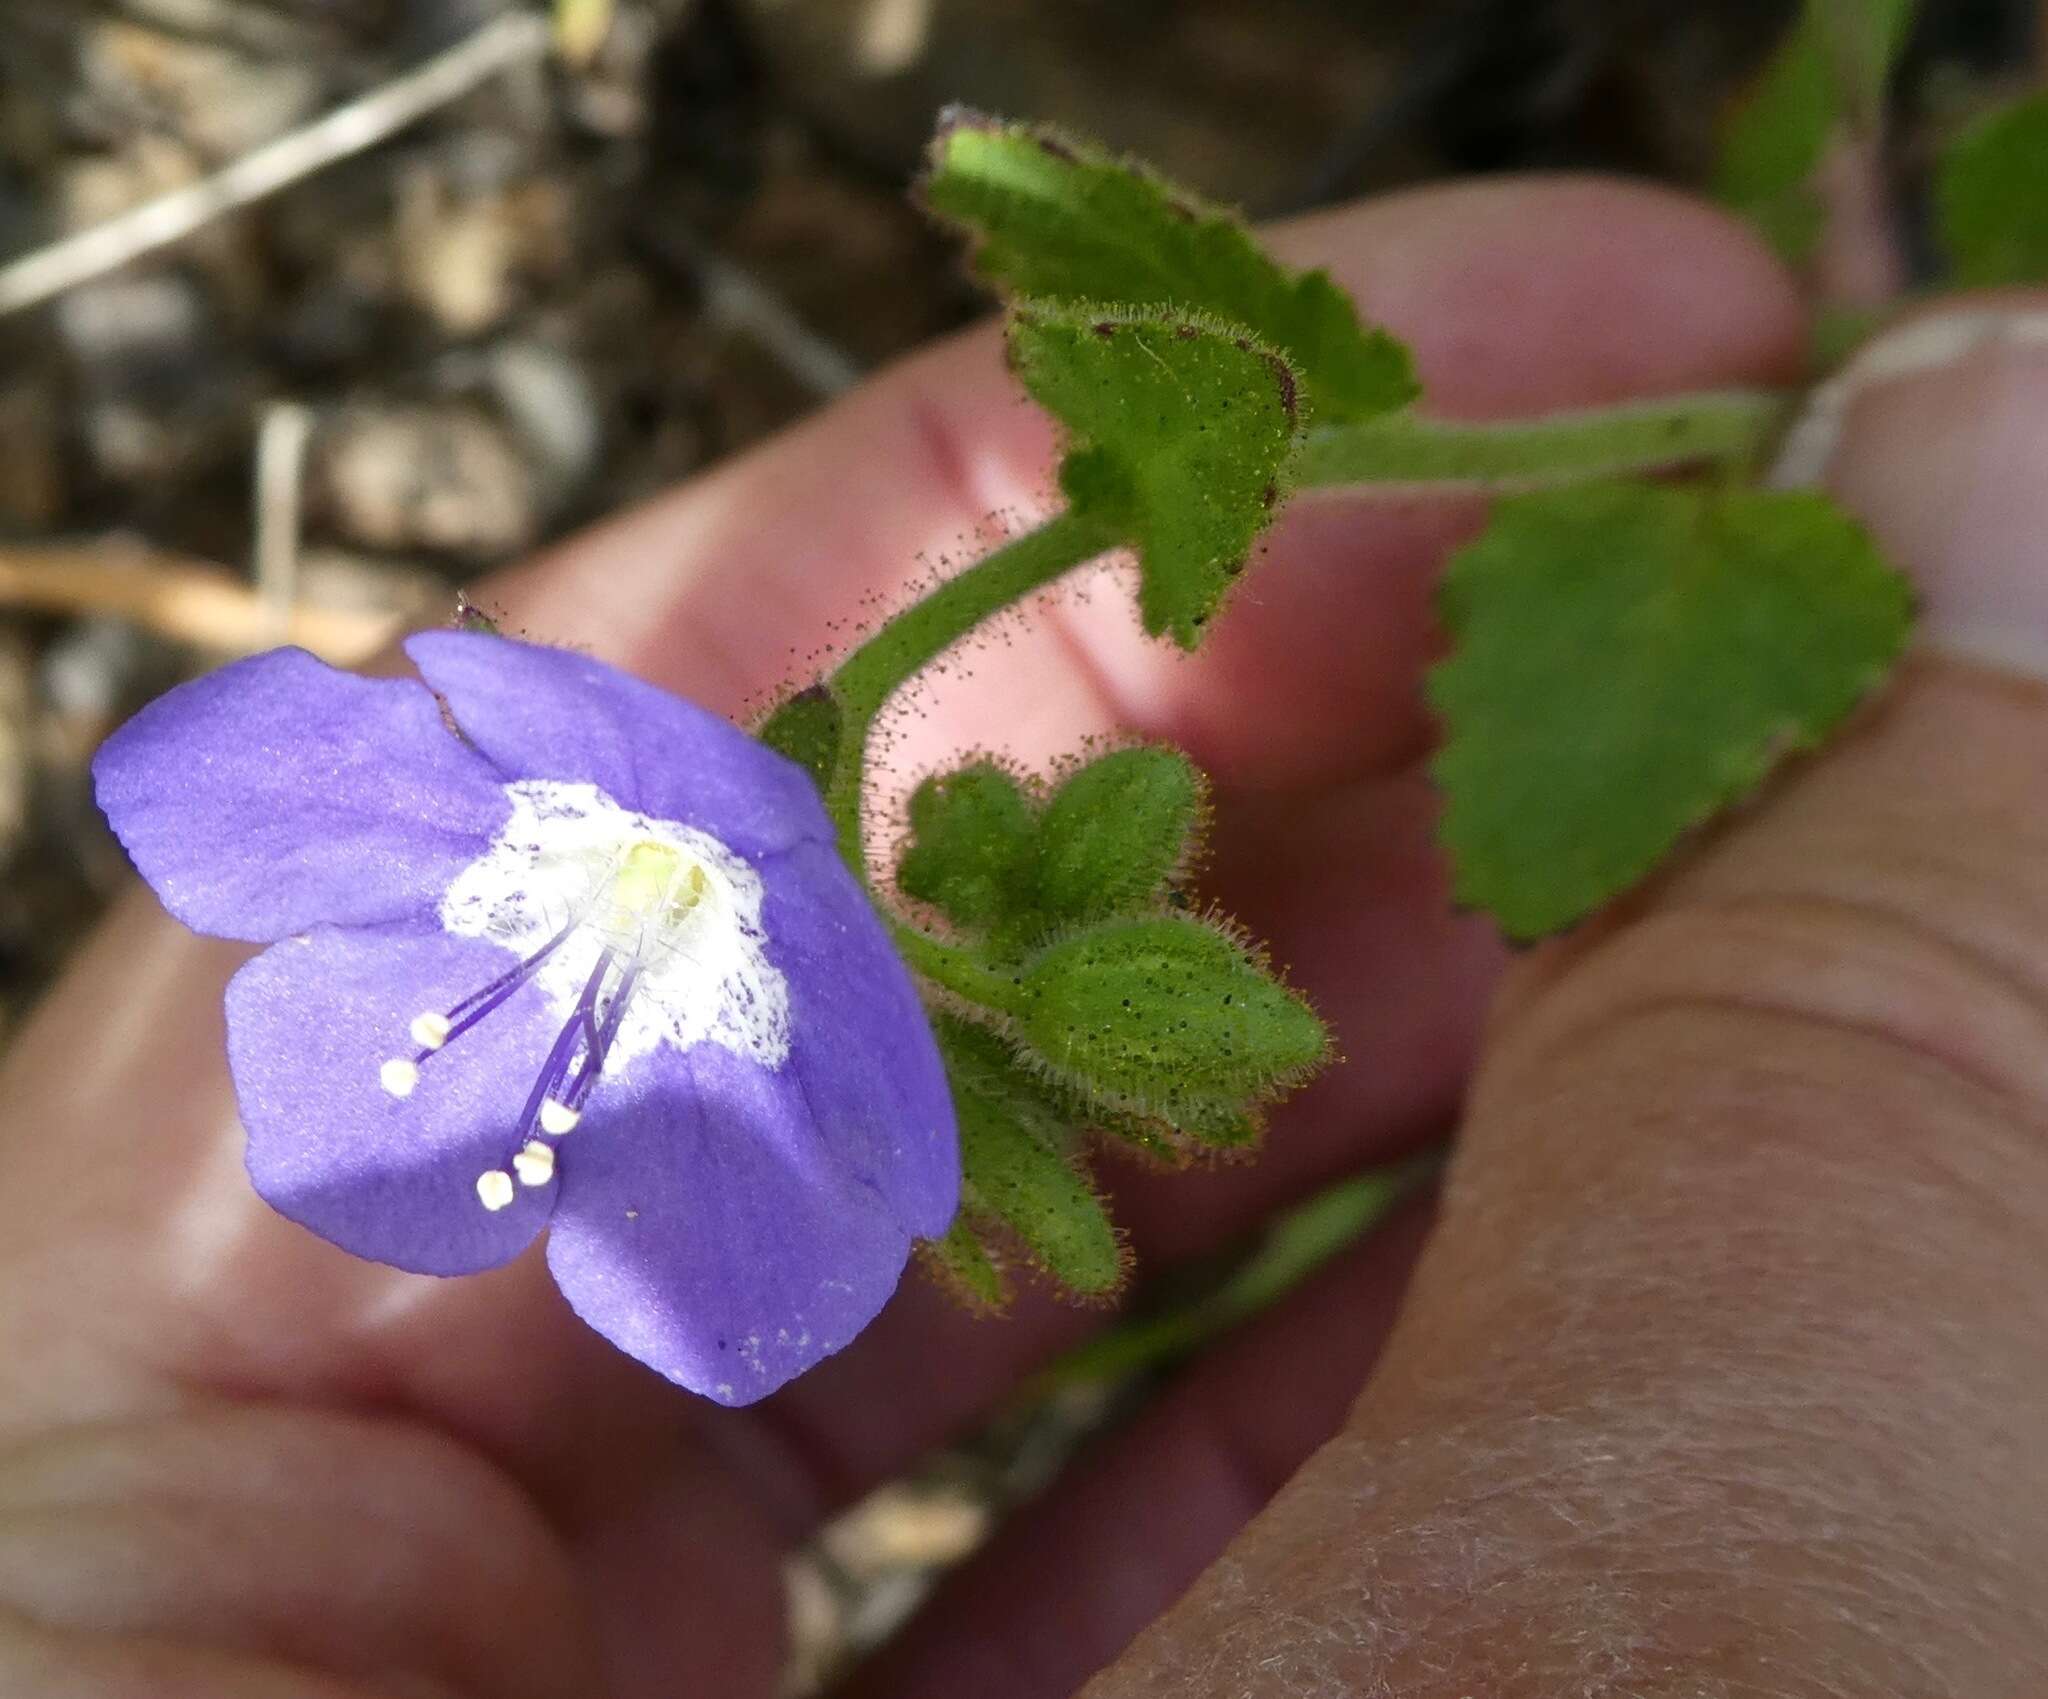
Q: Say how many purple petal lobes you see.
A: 5